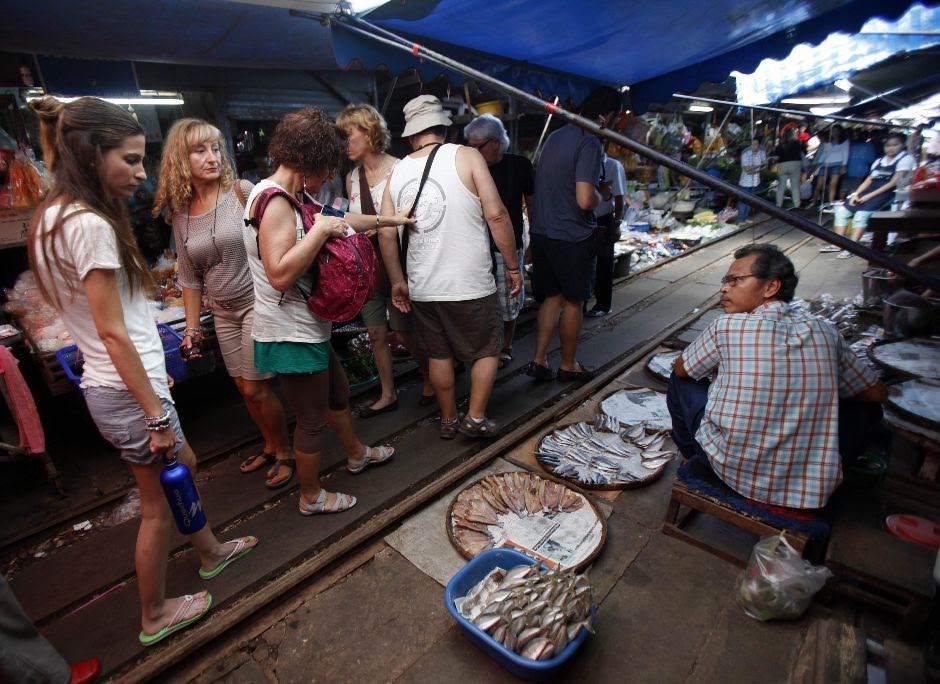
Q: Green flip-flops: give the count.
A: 2